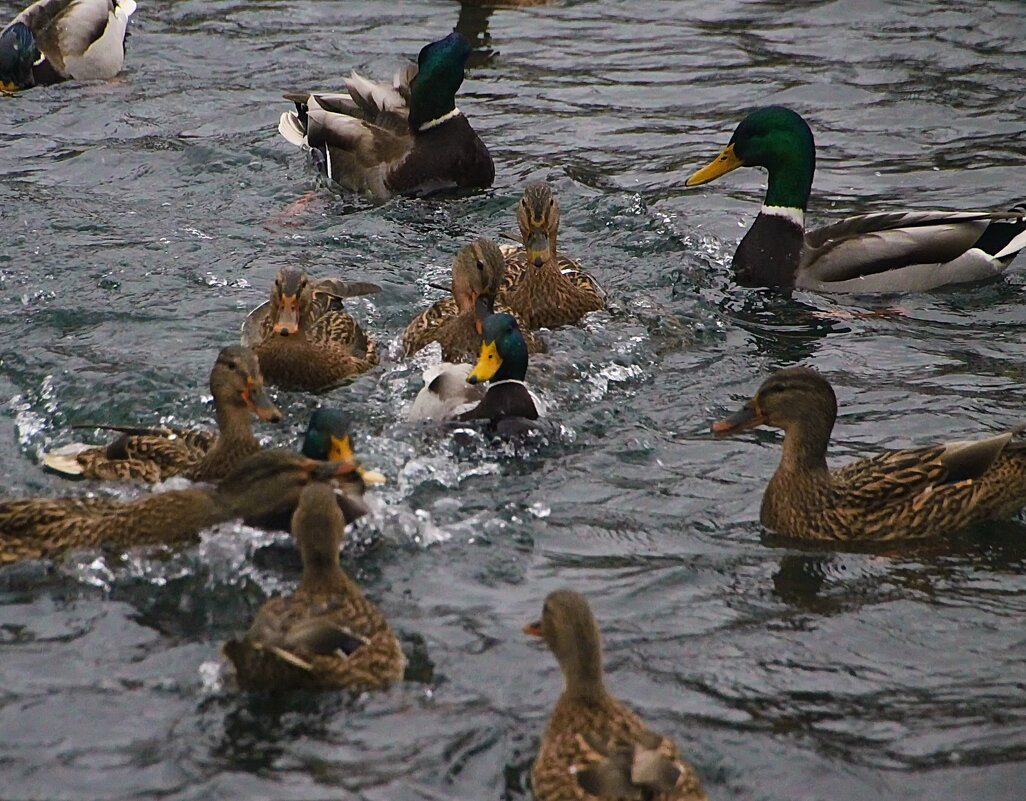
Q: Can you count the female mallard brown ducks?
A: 8